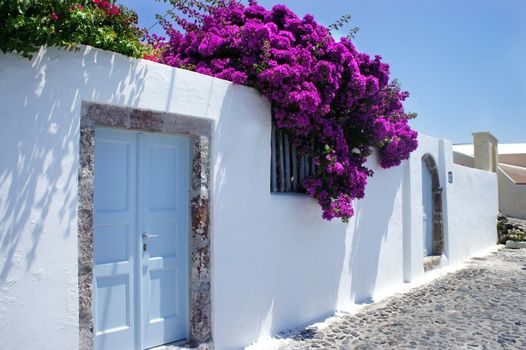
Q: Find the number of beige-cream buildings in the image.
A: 1